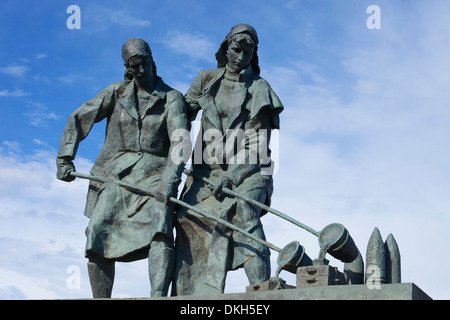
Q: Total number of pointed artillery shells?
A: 2